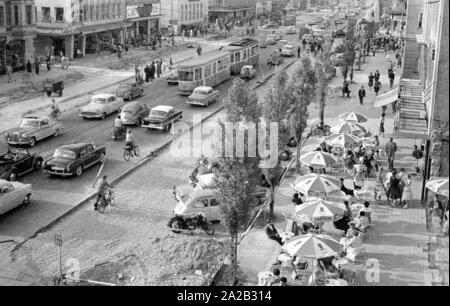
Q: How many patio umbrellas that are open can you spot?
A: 8